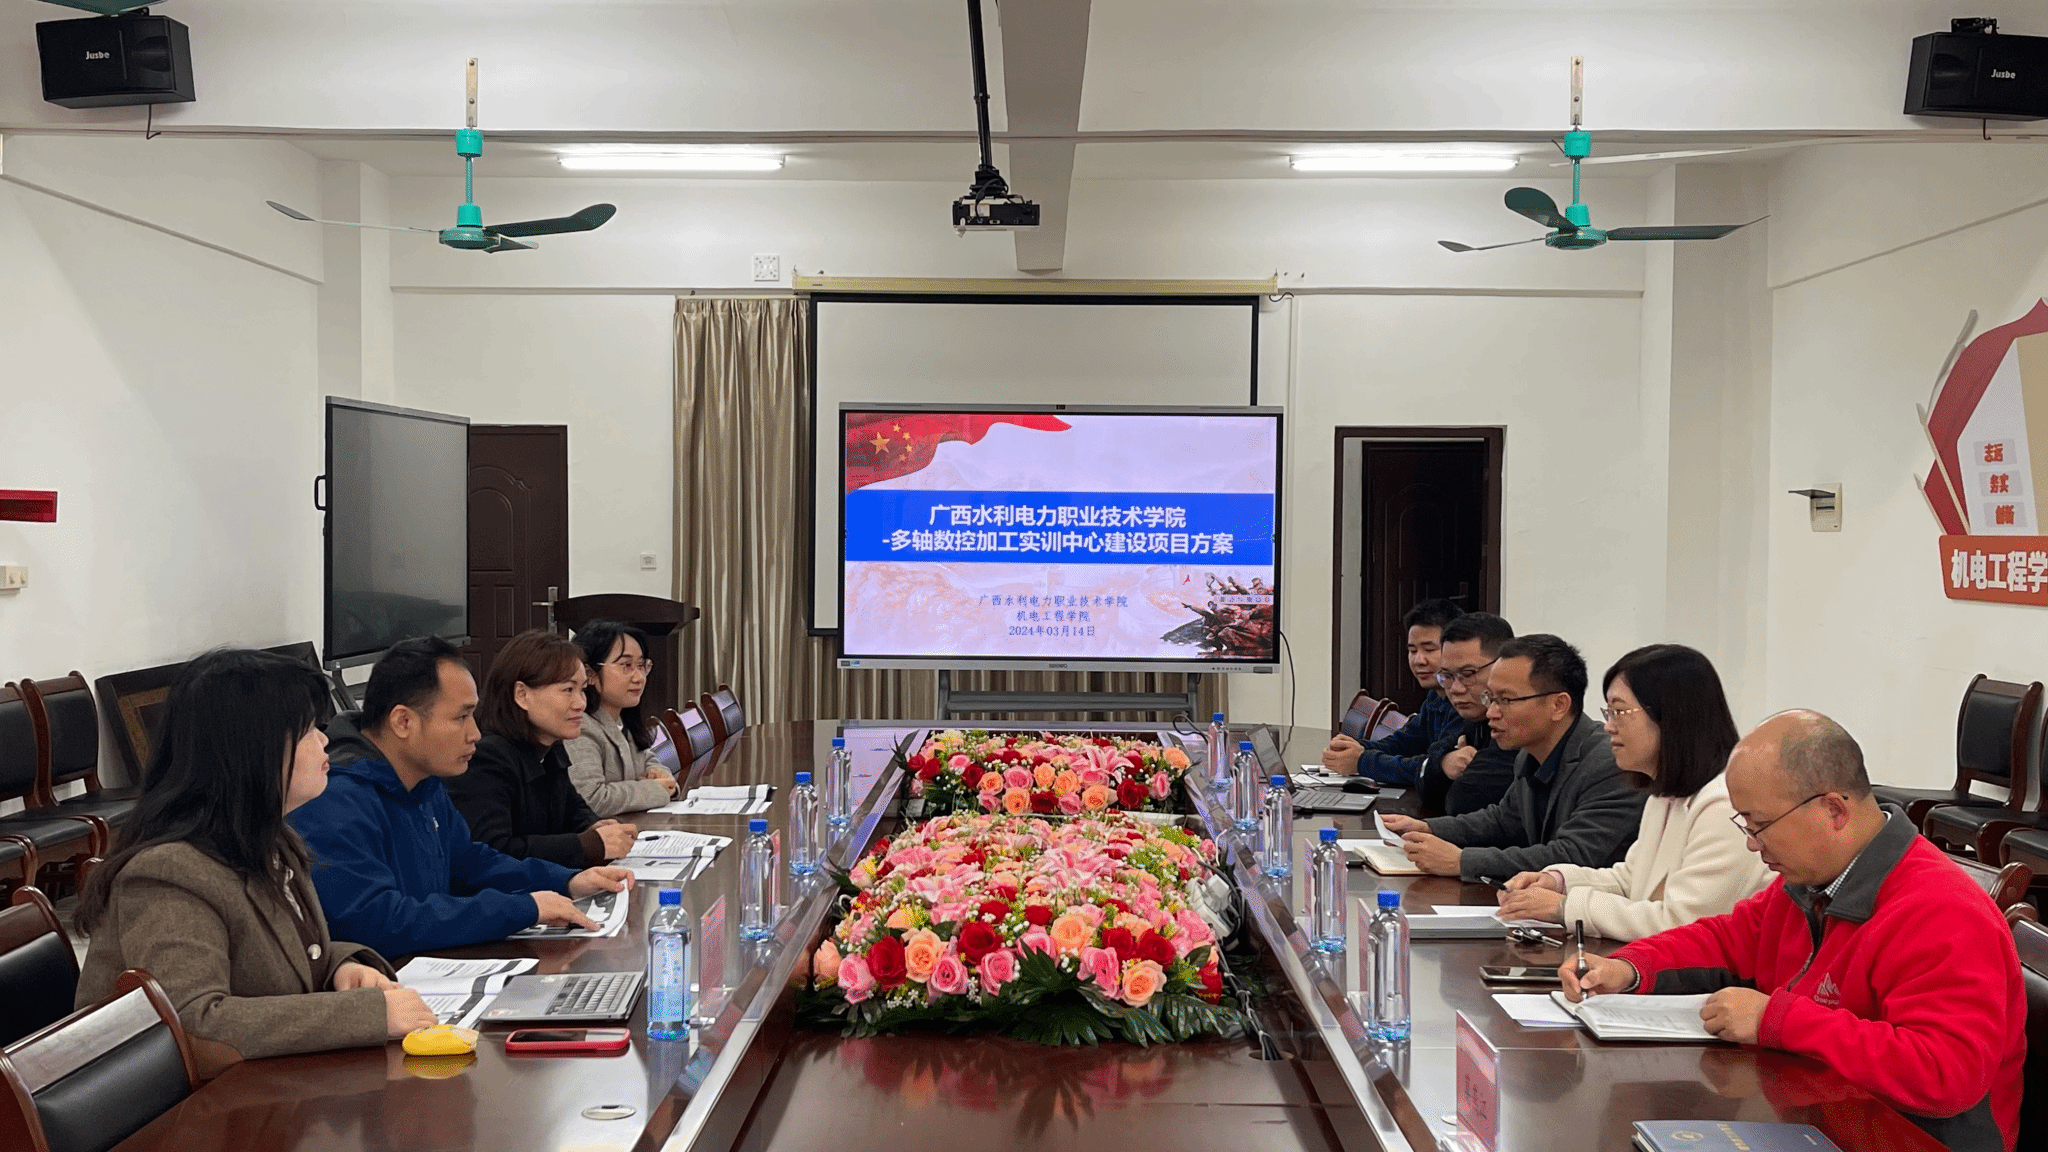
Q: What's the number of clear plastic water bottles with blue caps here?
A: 9